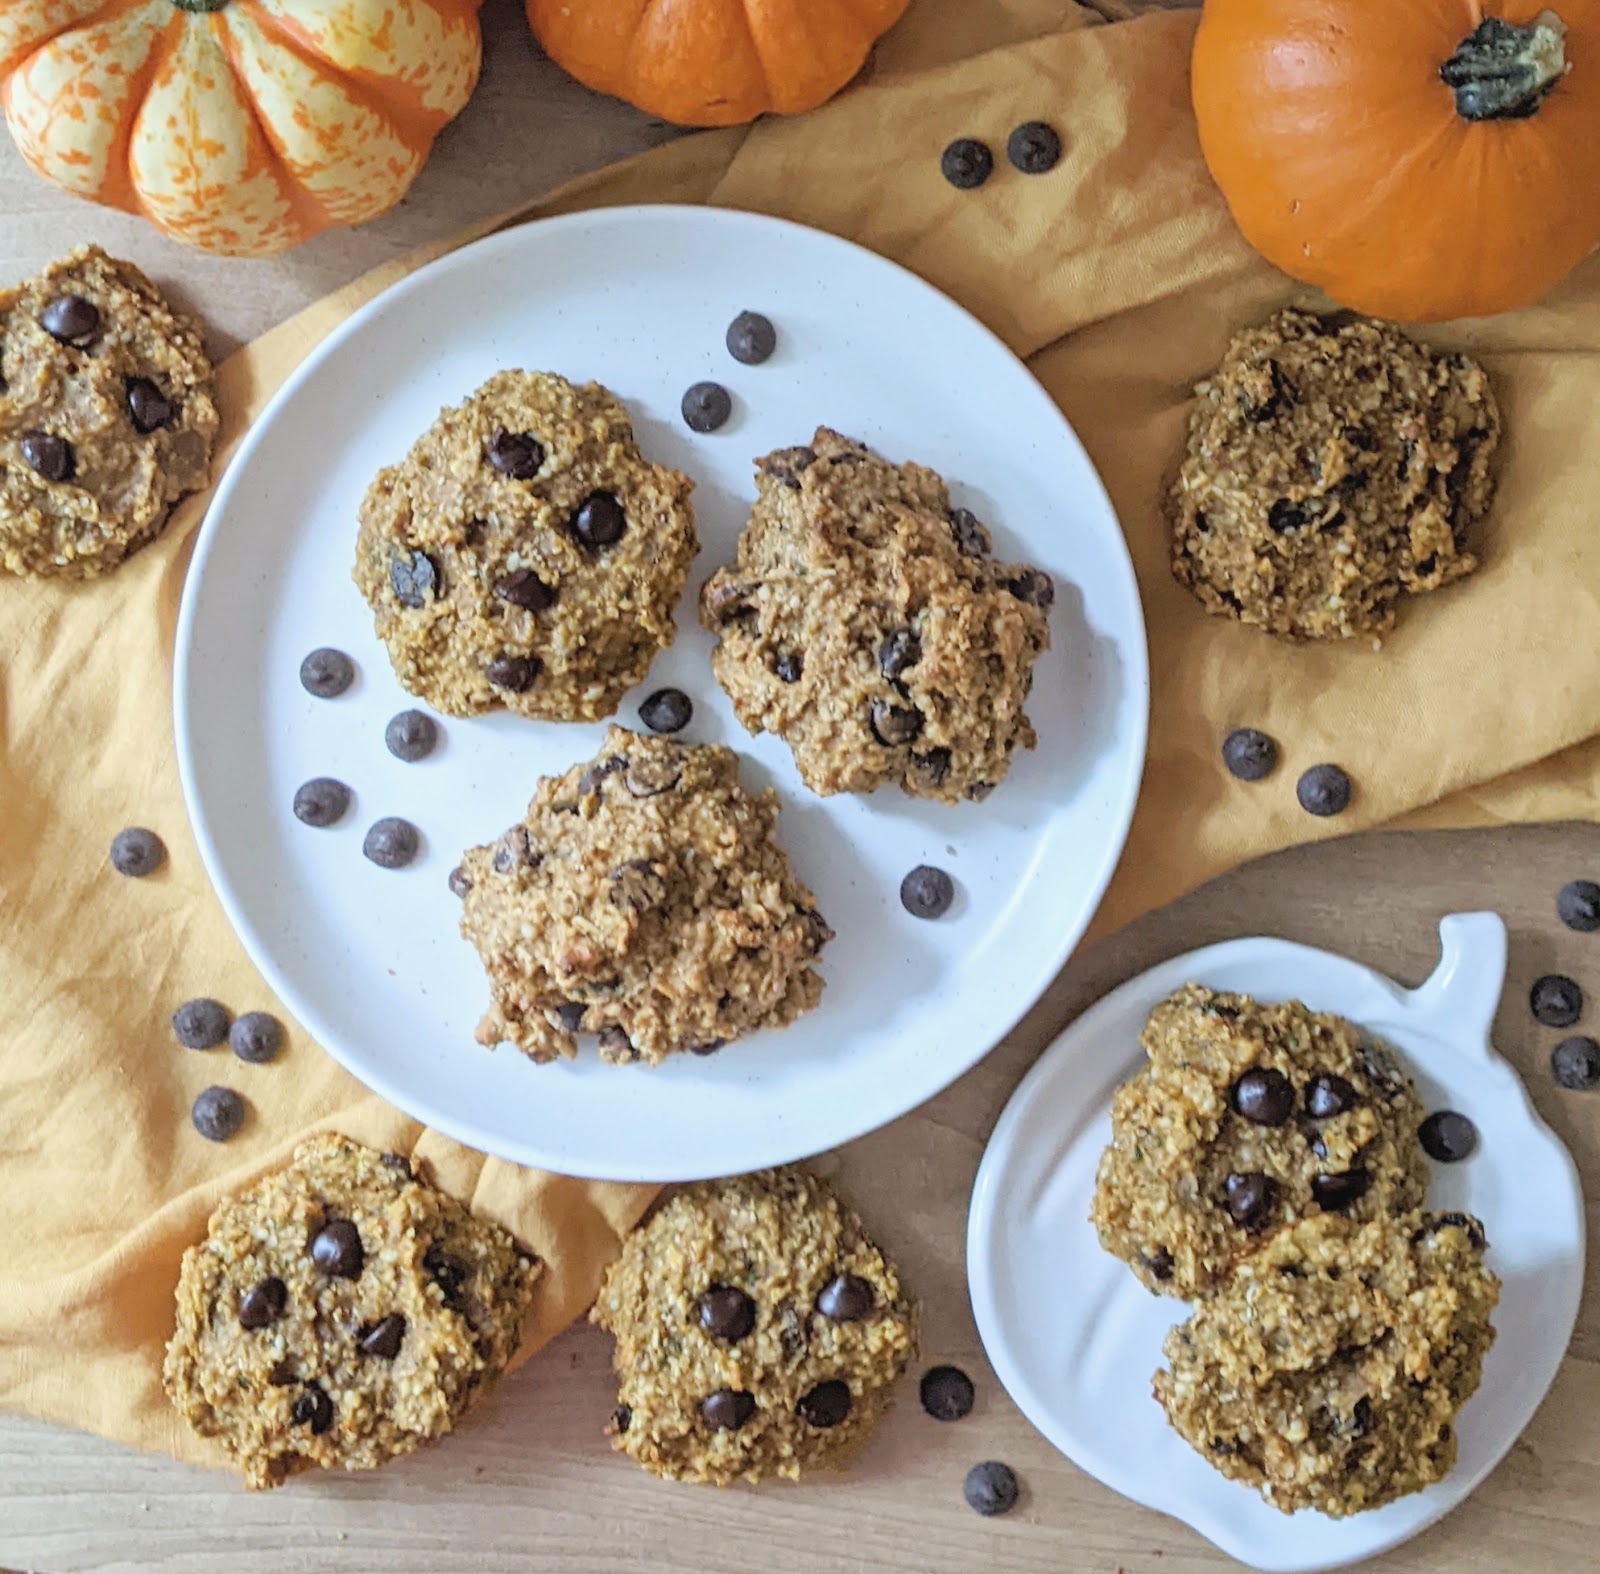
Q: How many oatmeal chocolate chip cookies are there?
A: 9